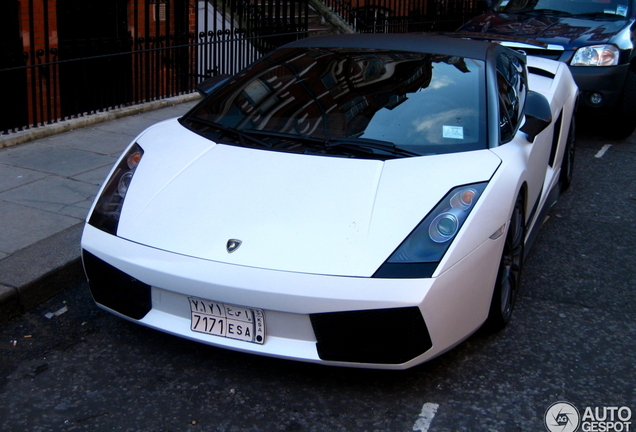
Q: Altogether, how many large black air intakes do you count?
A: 2